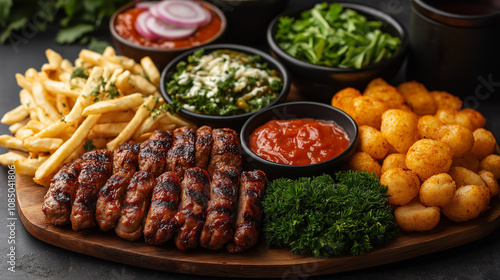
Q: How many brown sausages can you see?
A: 13